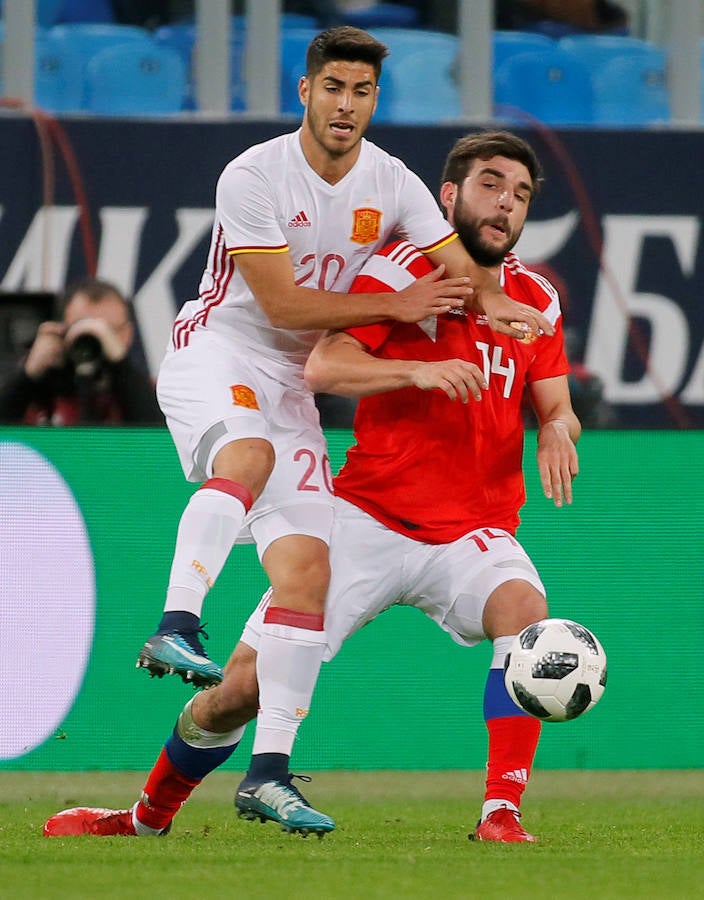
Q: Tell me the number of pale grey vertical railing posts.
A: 5